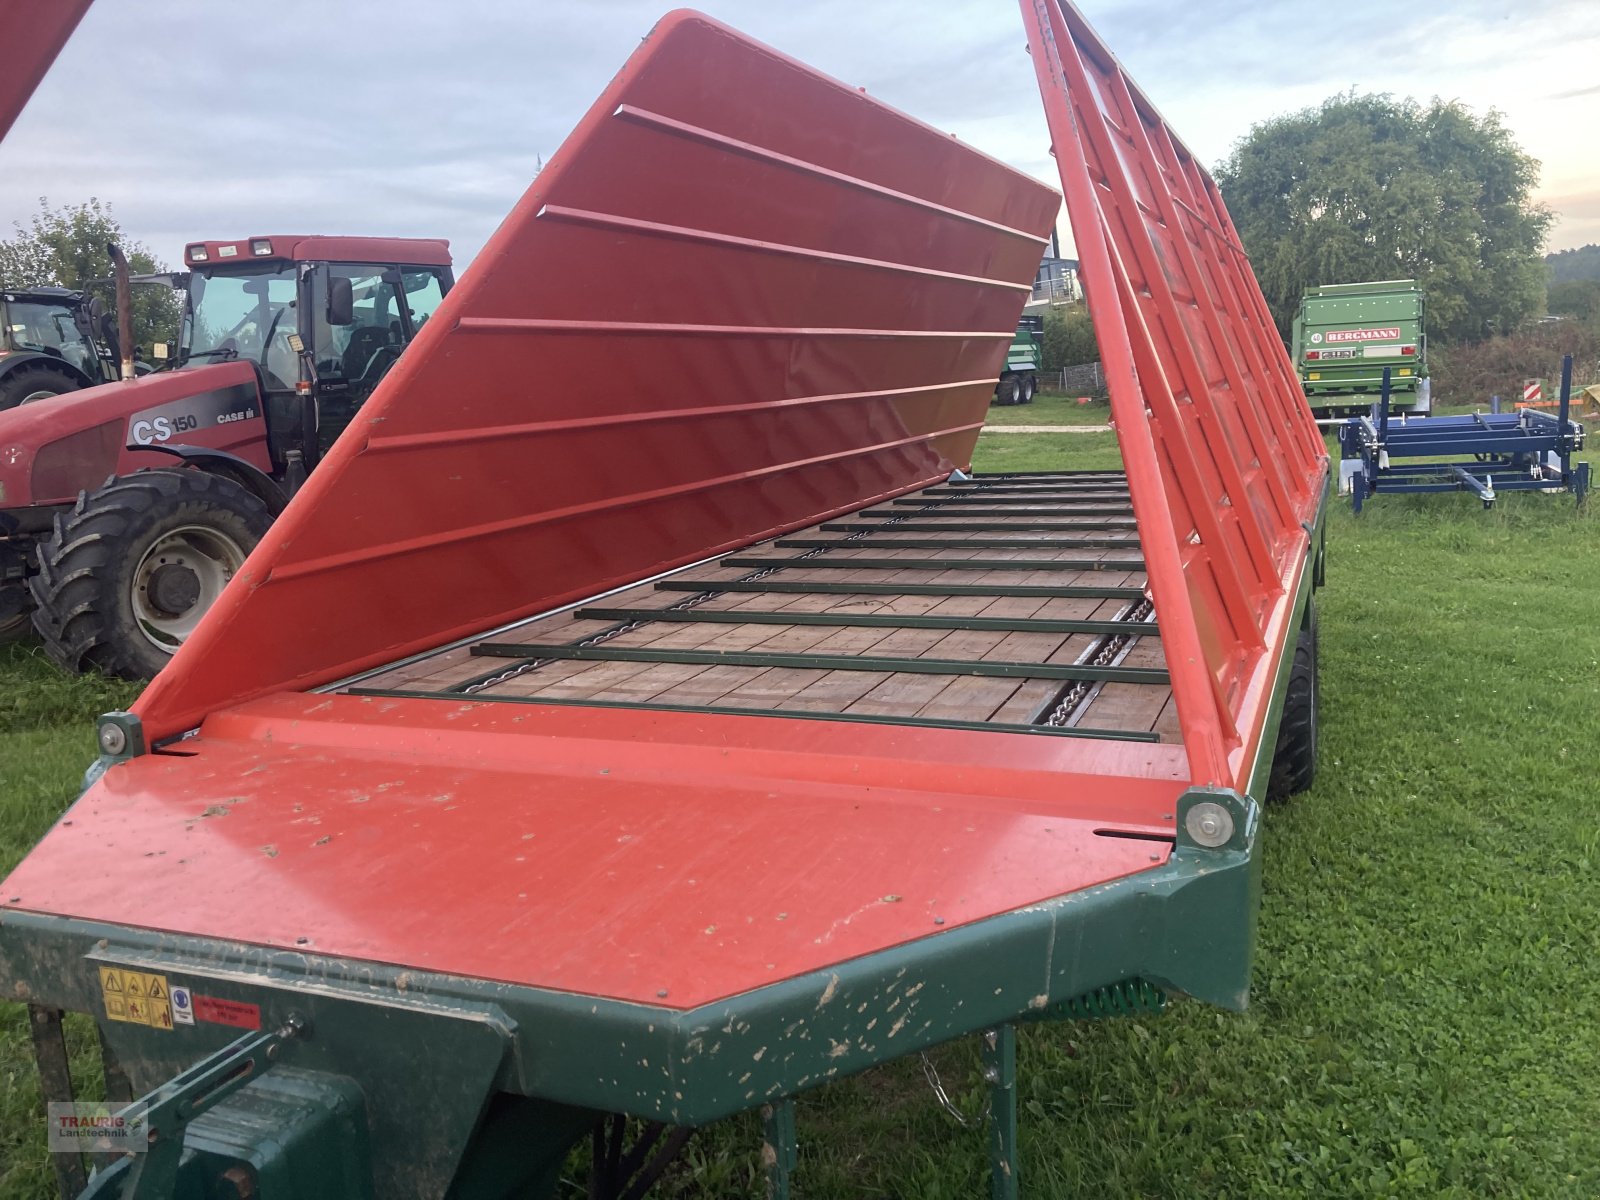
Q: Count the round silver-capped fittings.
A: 2